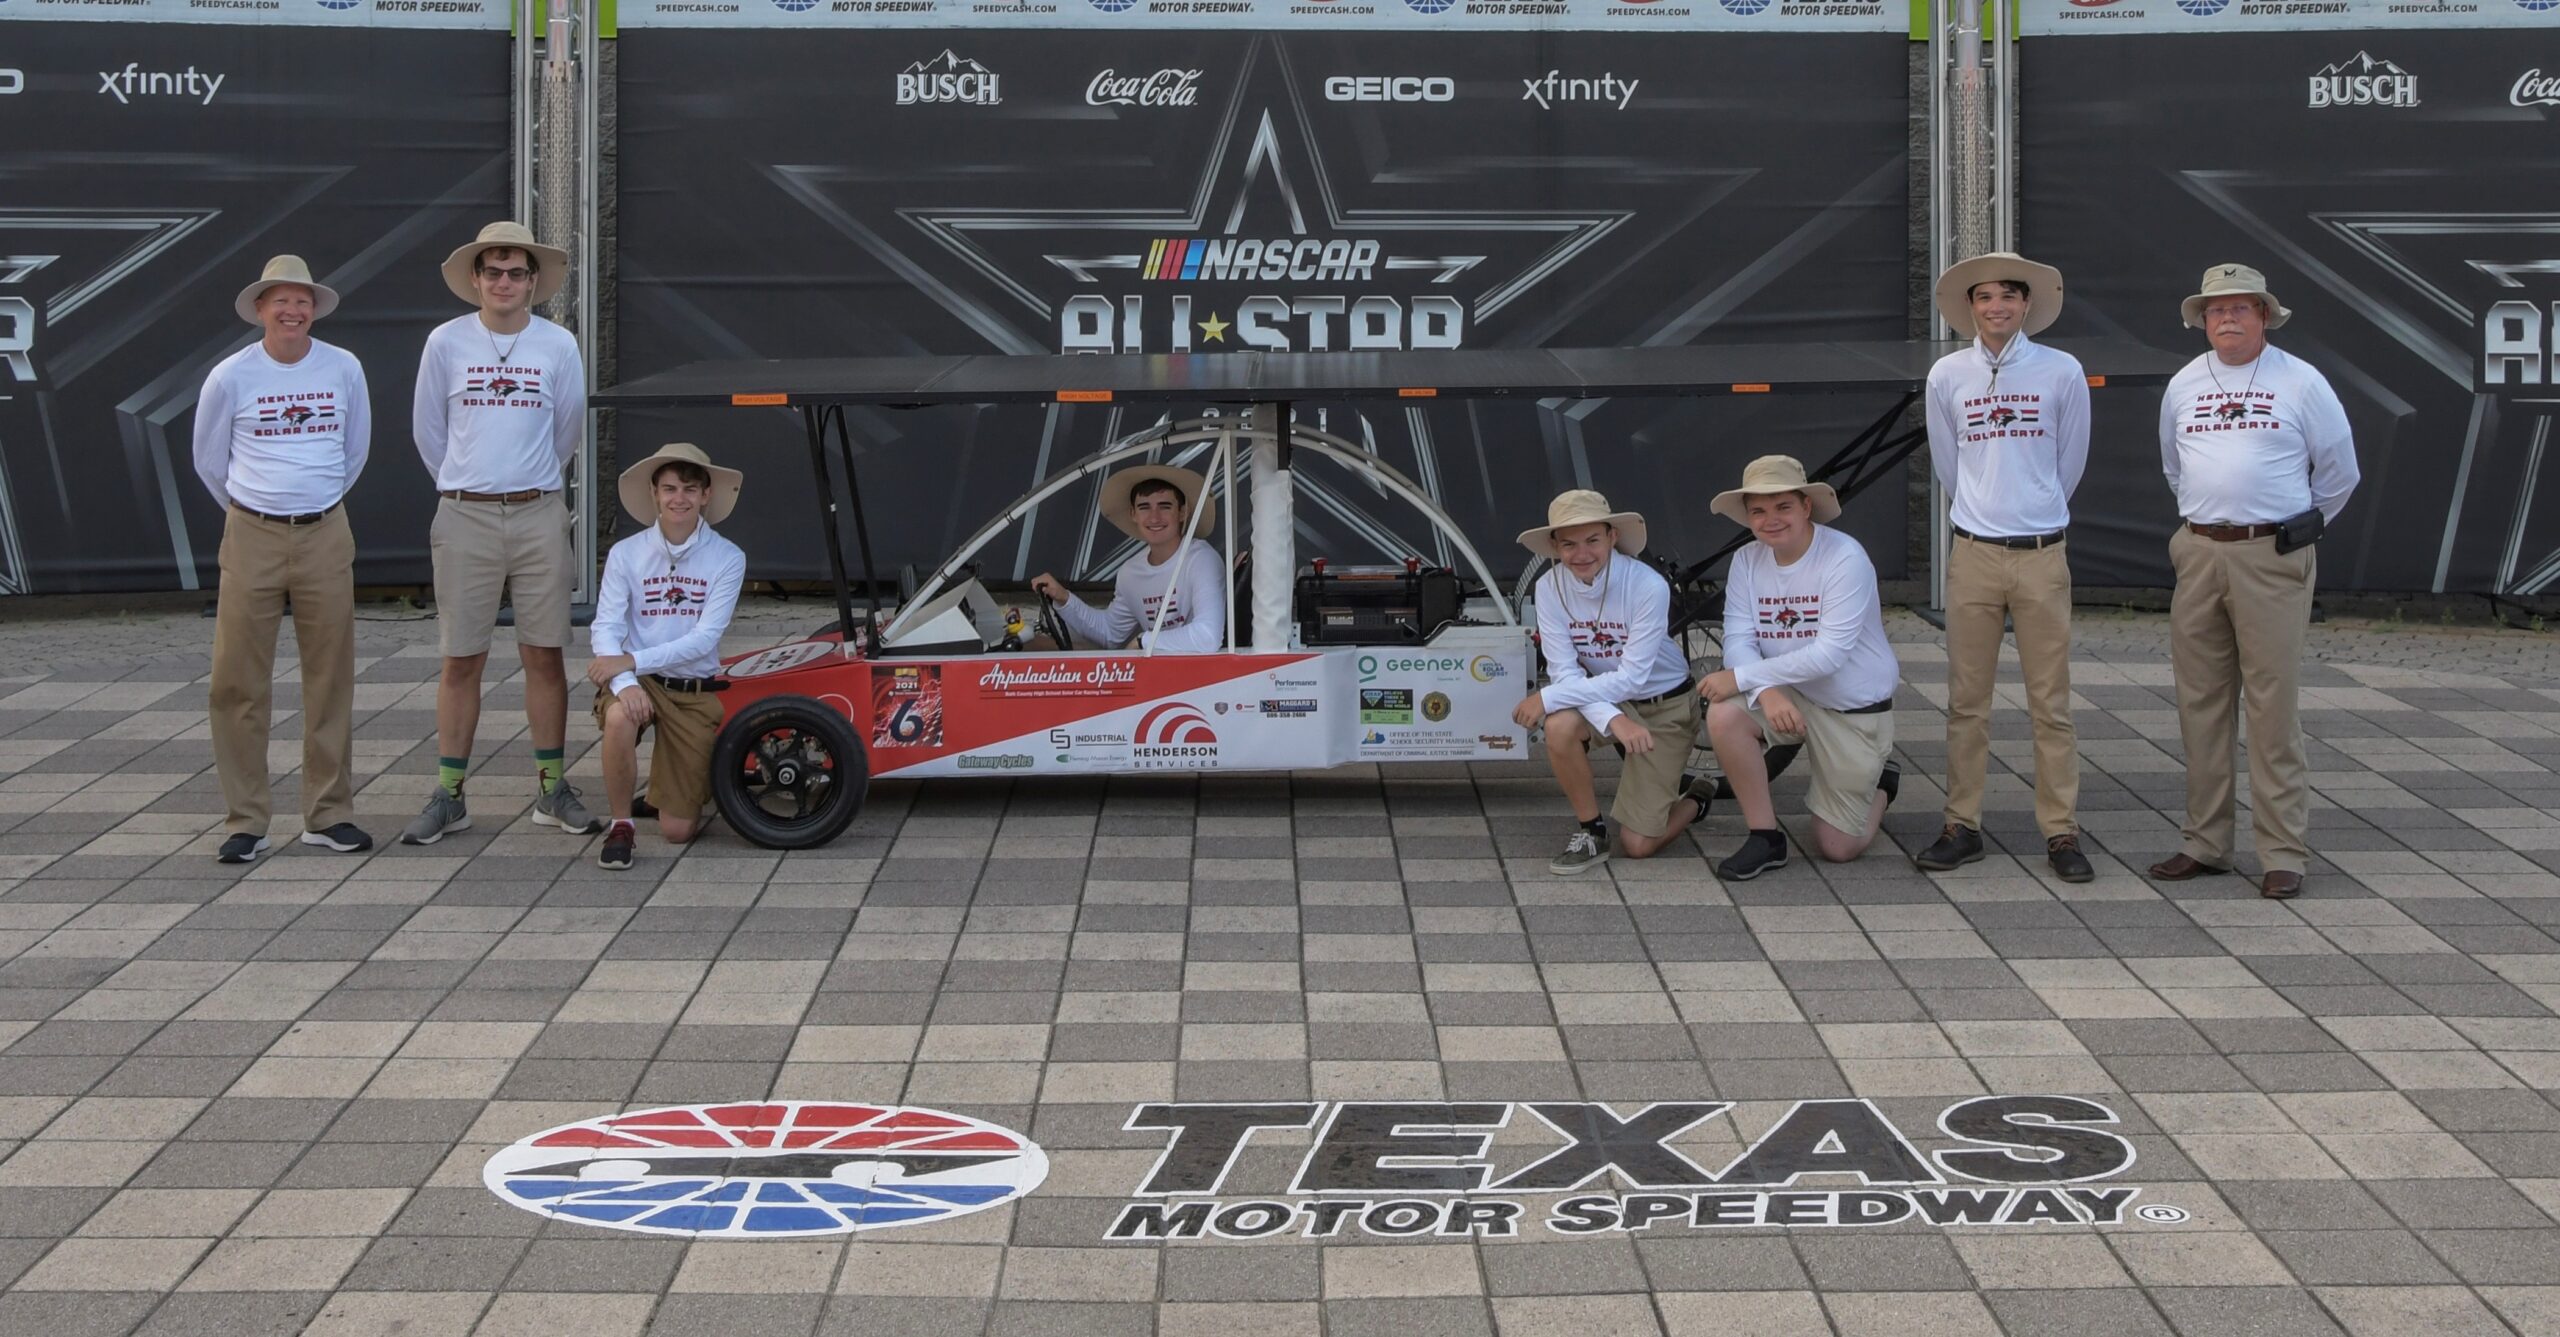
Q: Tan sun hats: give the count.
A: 8